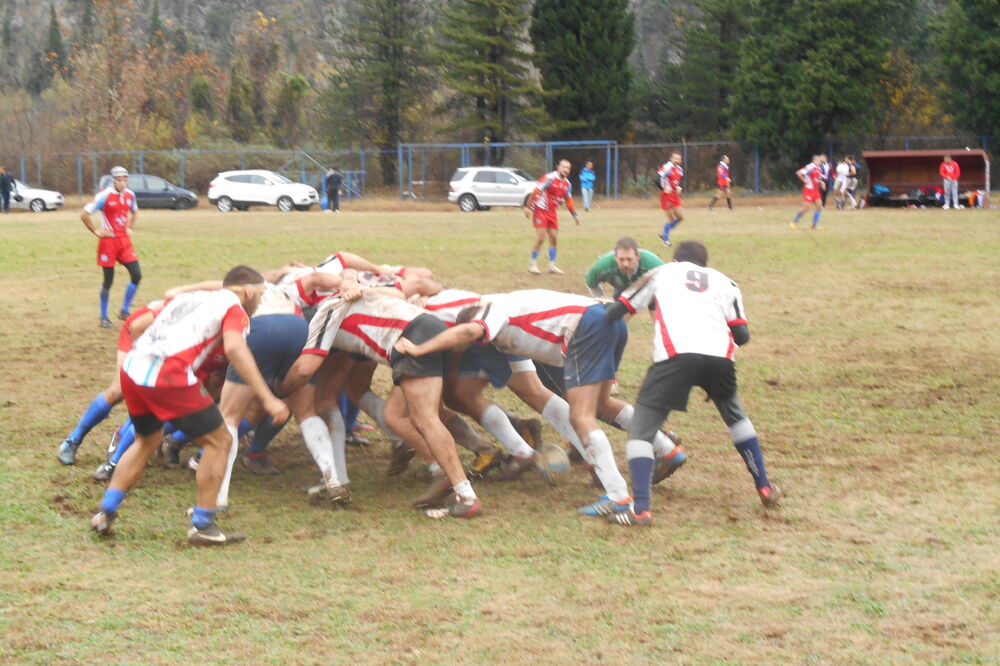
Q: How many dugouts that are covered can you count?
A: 1